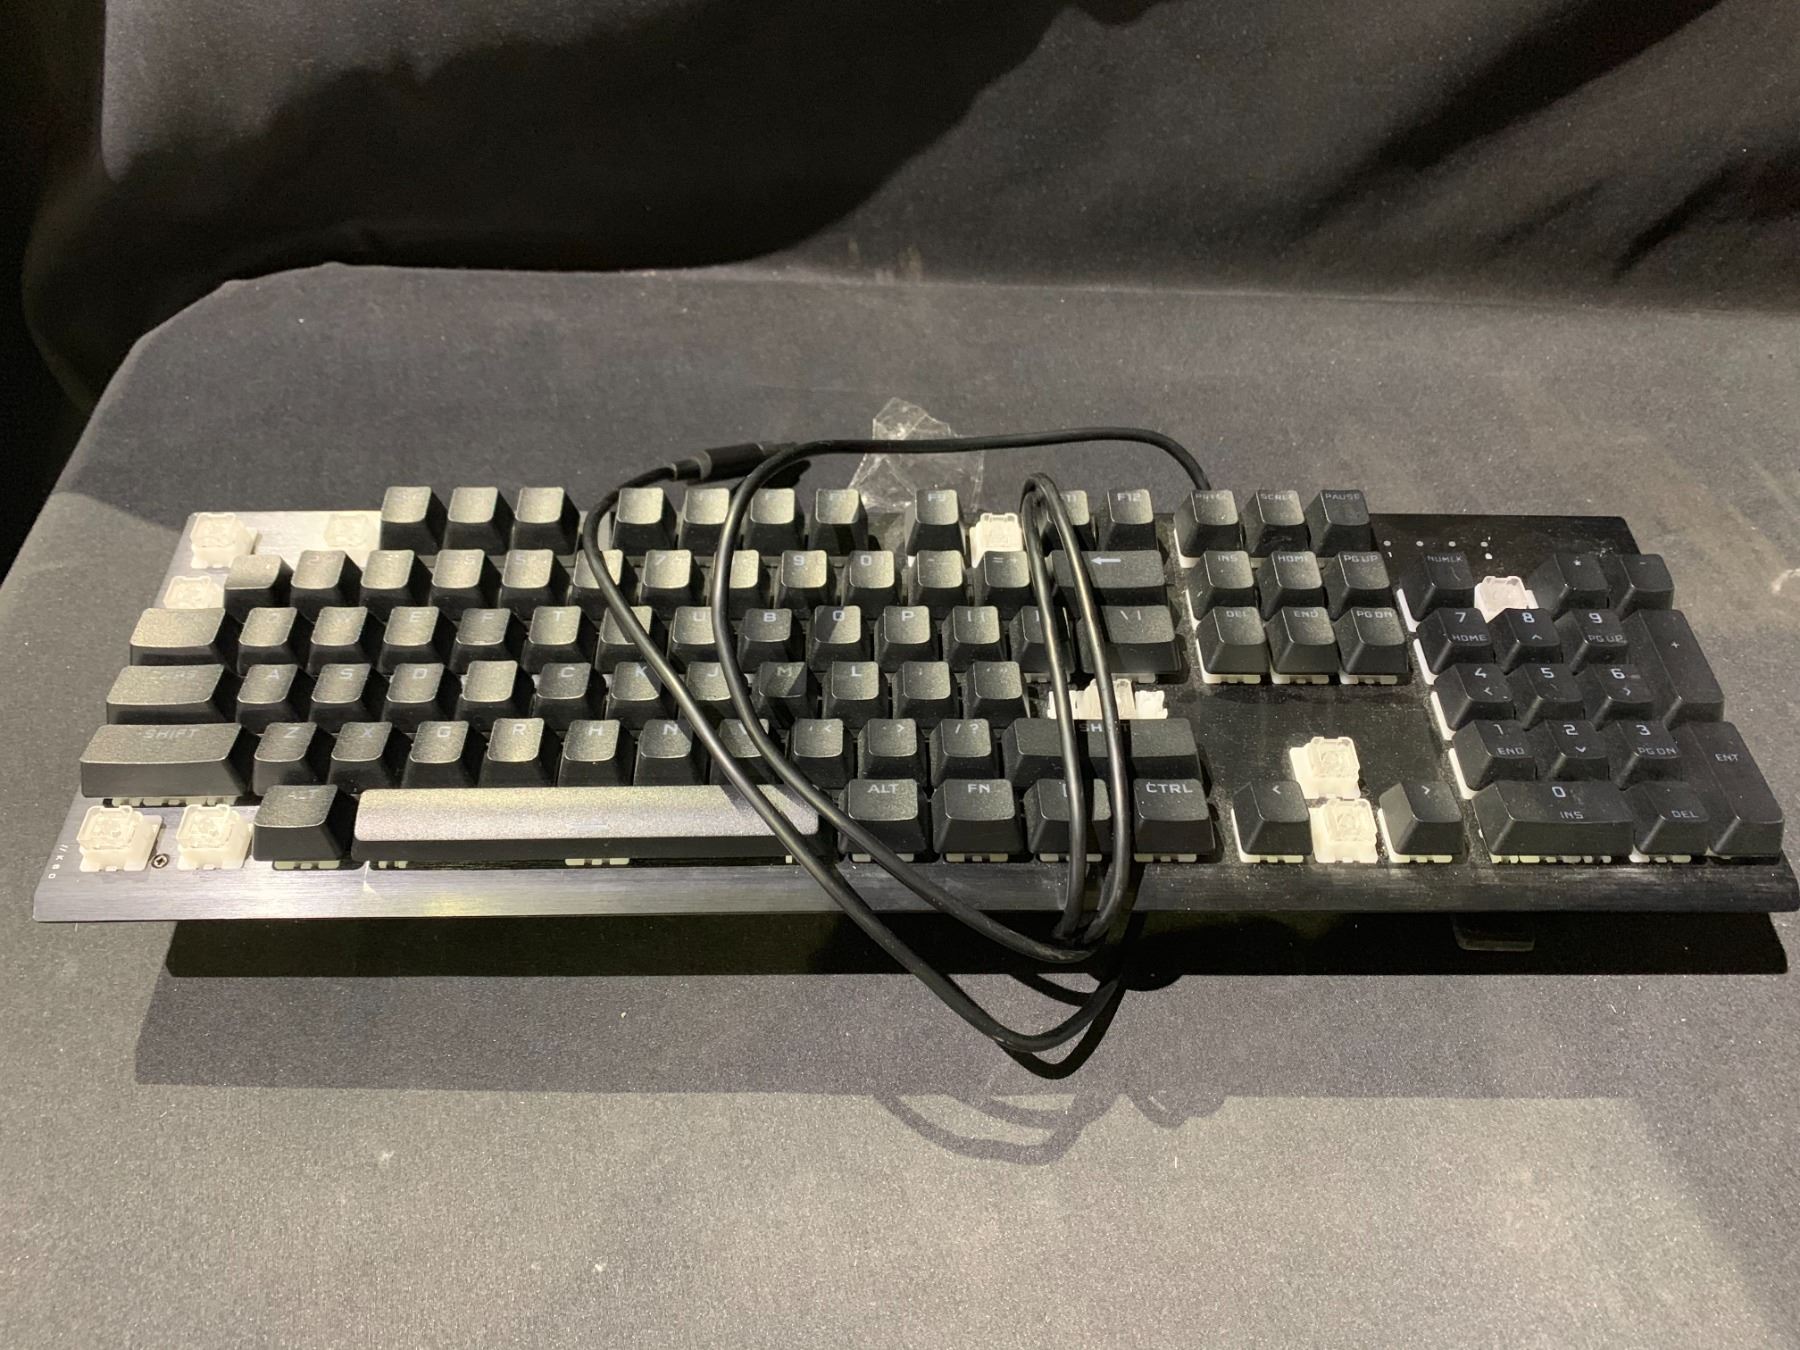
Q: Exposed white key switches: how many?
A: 10